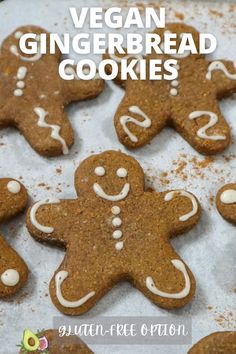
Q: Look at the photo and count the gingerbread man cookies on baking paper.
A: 7